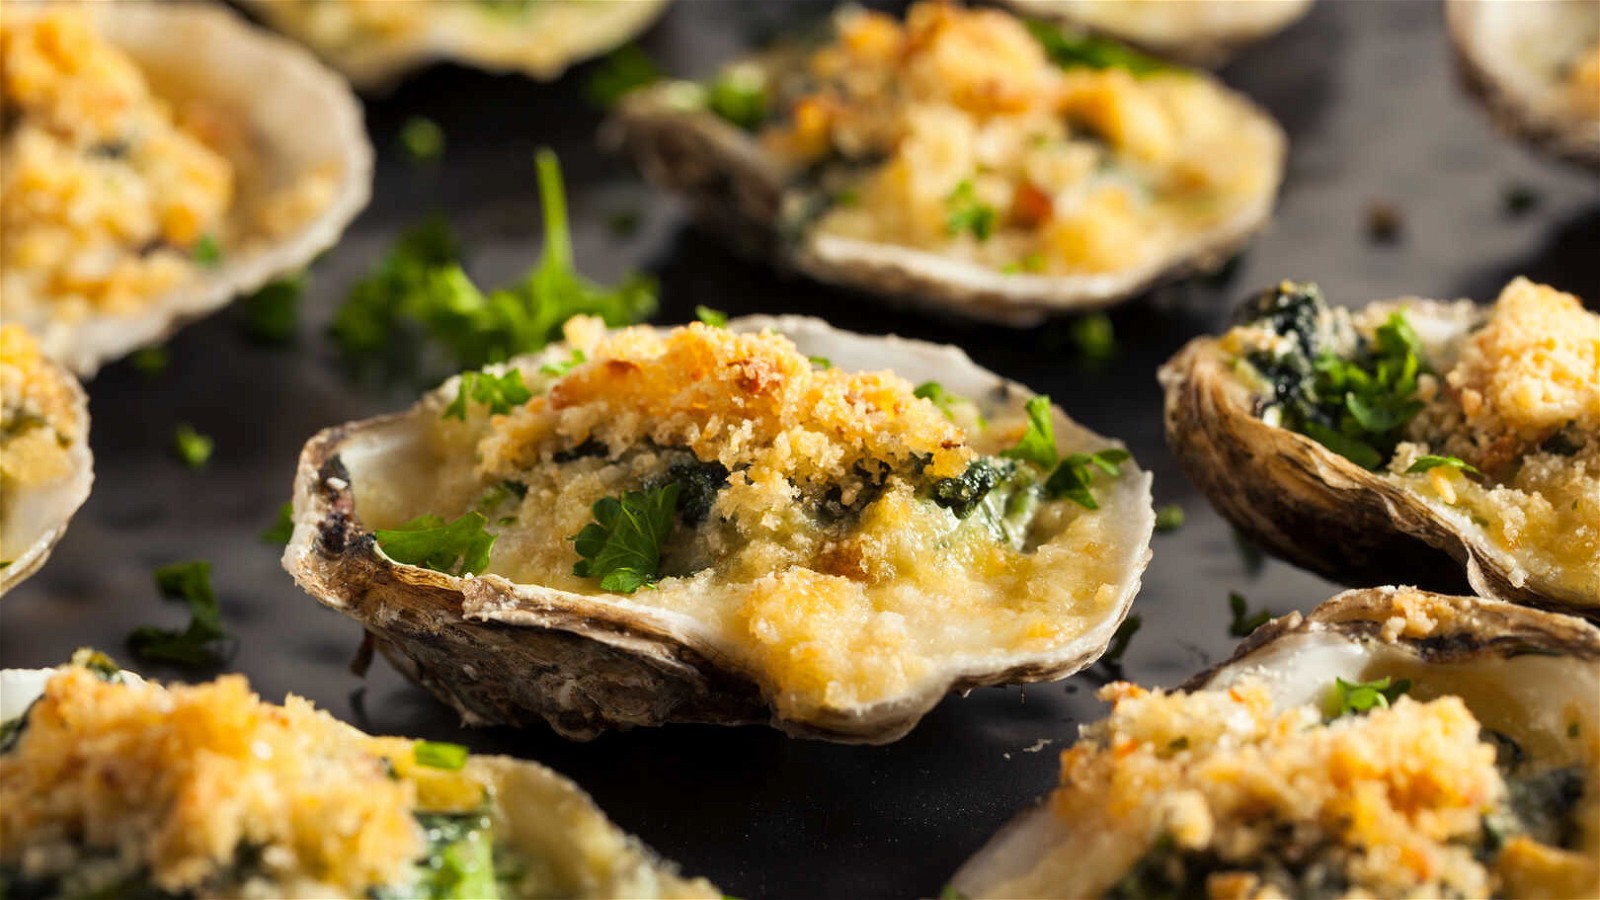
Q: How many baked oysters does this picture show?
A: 10